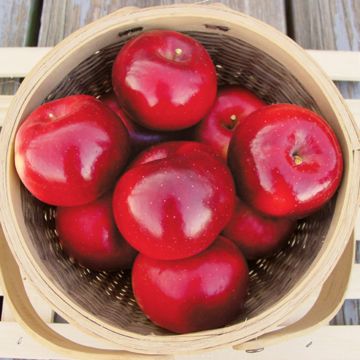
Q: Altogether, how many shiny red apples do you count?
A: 10